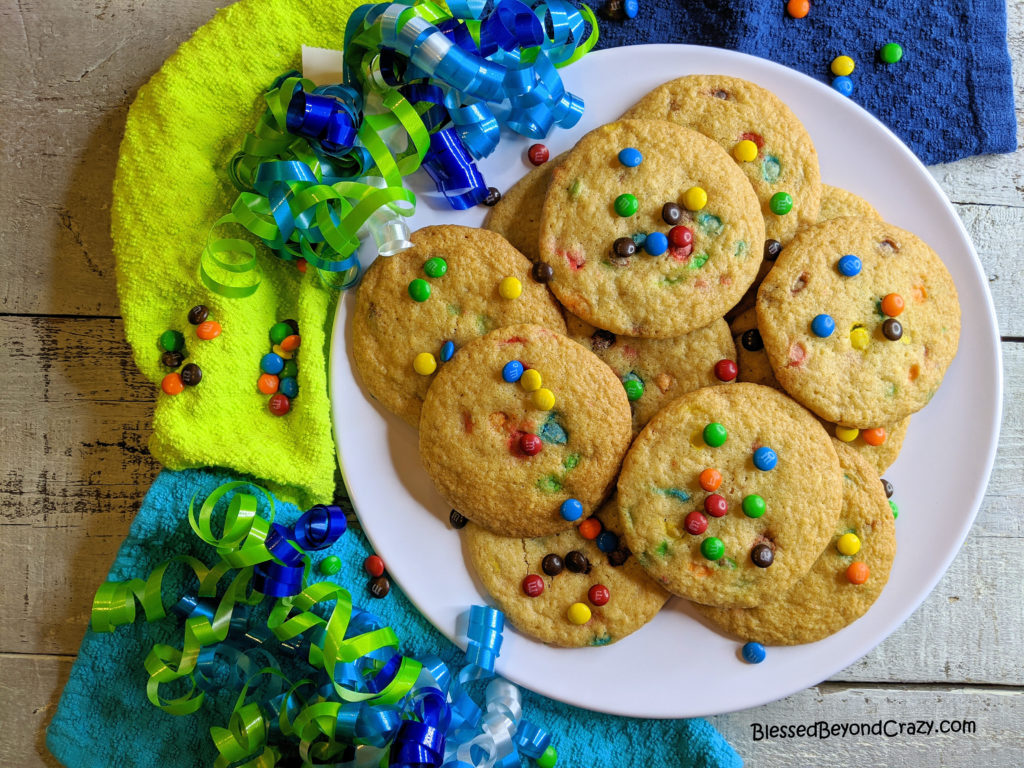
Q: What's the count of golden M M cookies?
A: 12